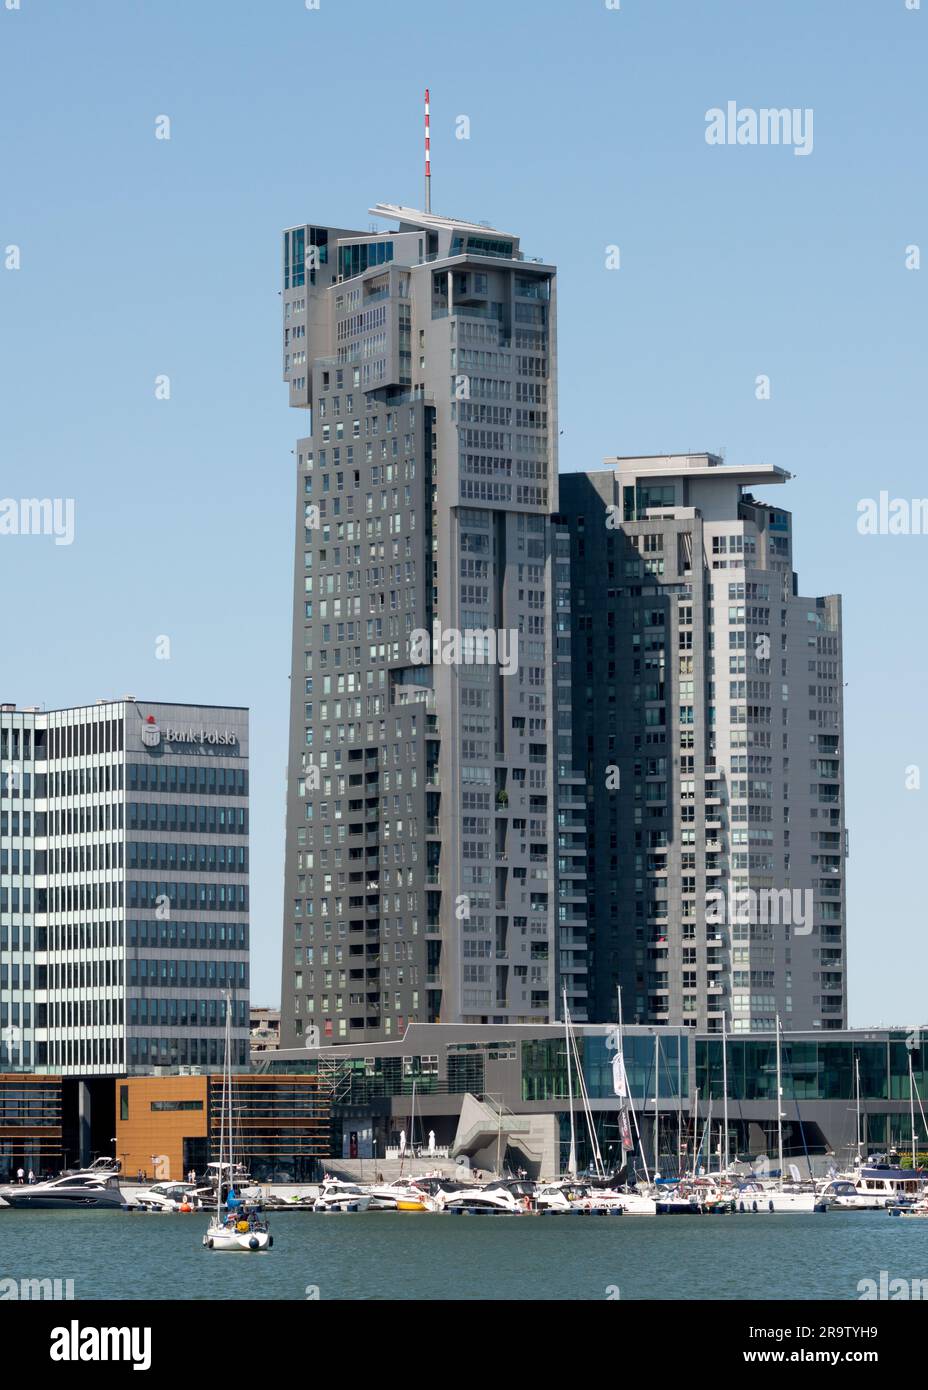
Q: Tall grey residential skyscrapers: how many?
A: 2